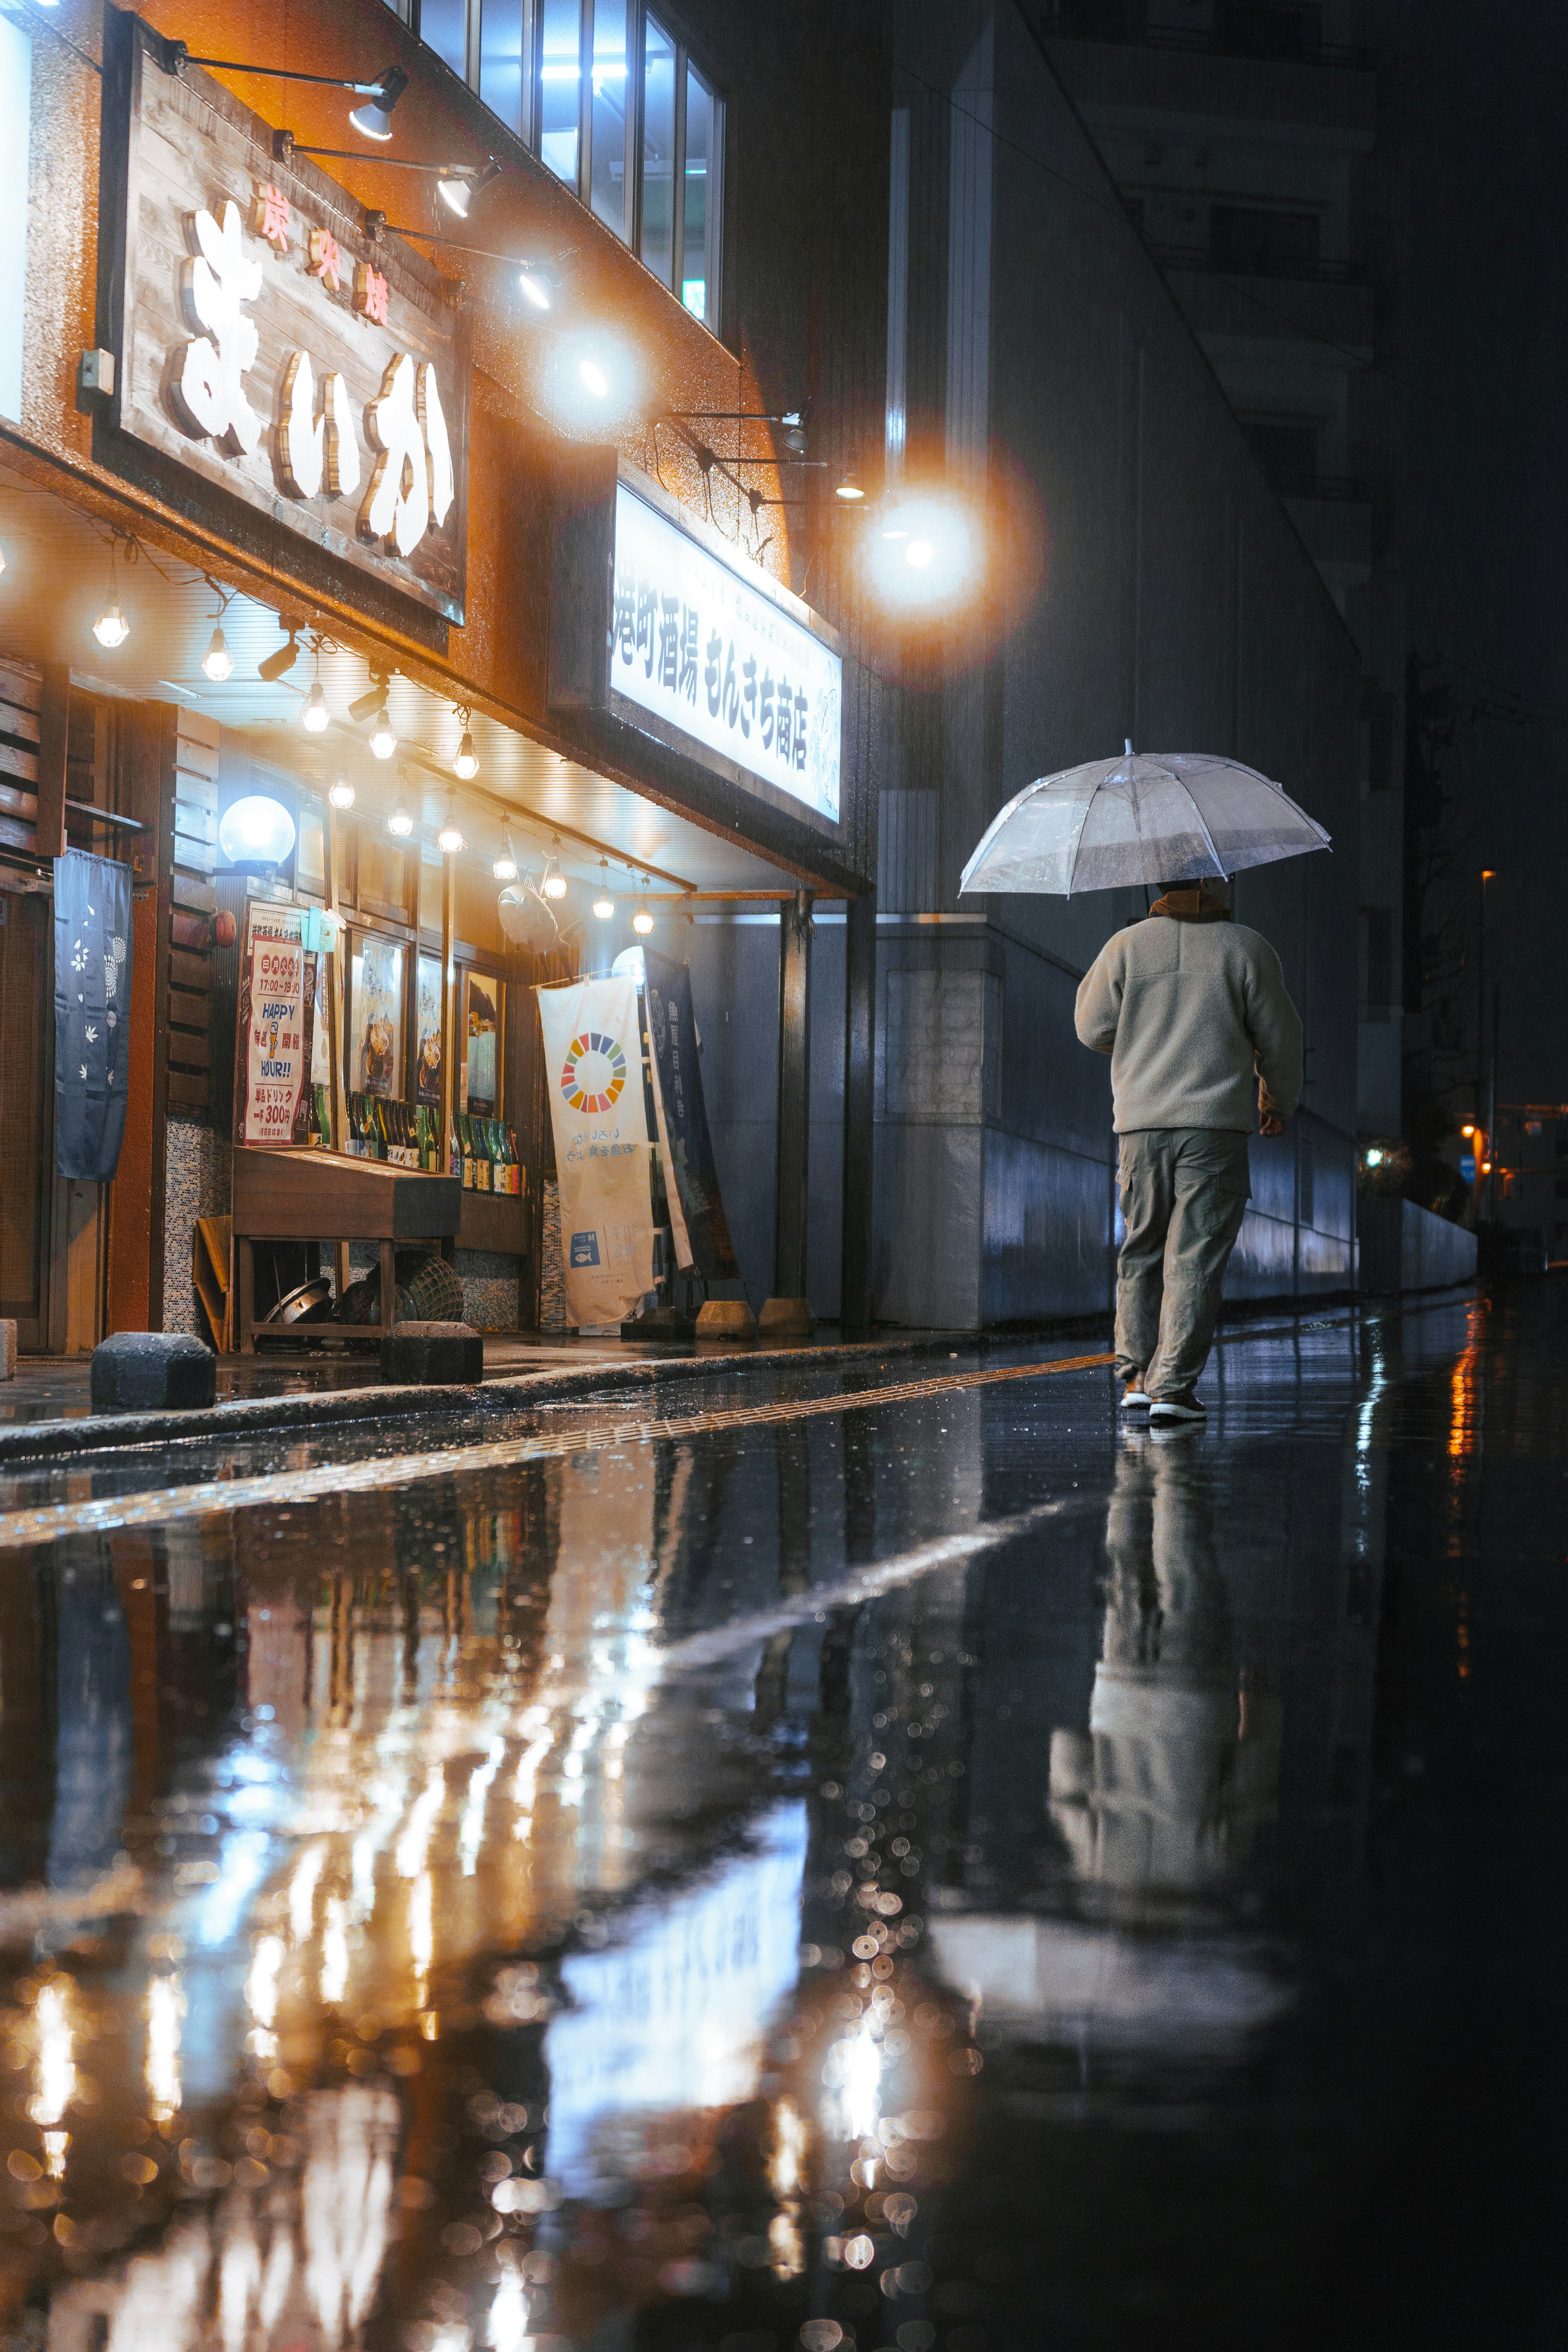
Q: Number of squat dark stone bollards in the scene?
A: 2